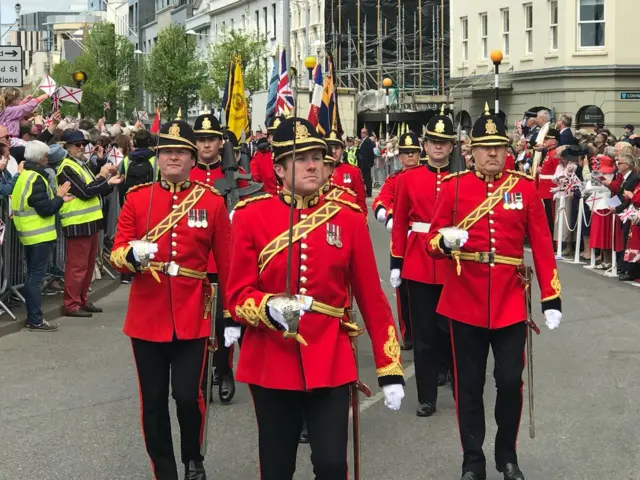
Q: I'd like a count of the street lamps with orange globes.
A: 4